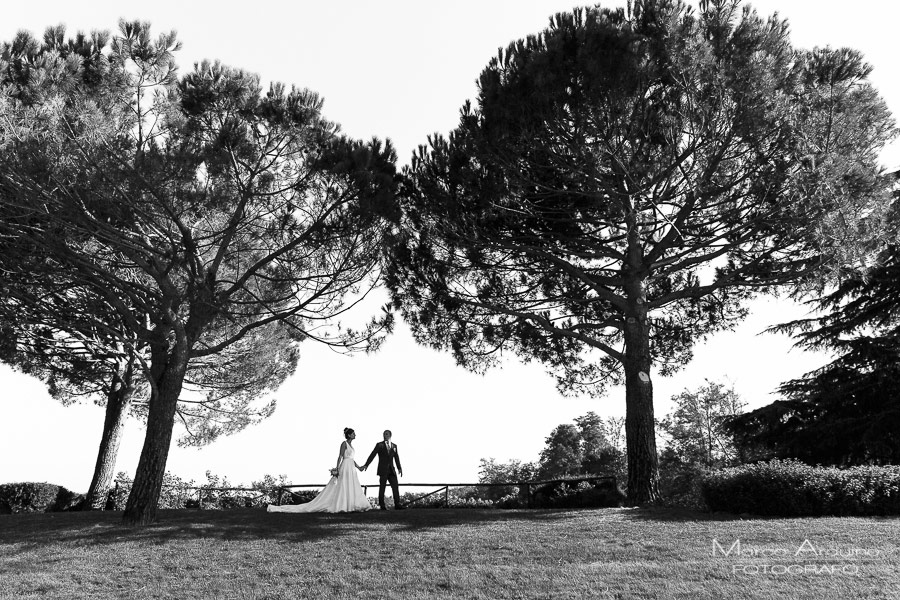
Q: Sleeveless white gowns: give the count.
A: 1